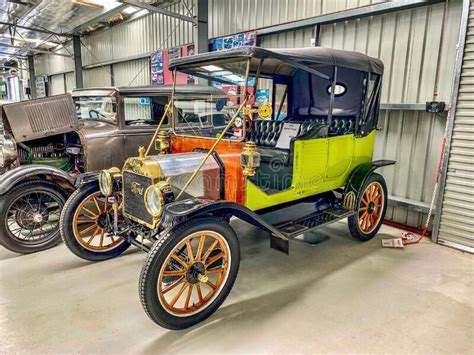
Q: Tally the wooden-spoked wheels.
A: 3